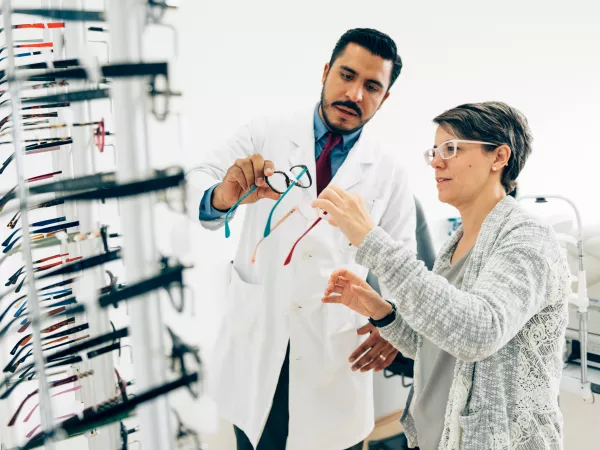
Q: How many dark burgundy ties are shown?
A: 1